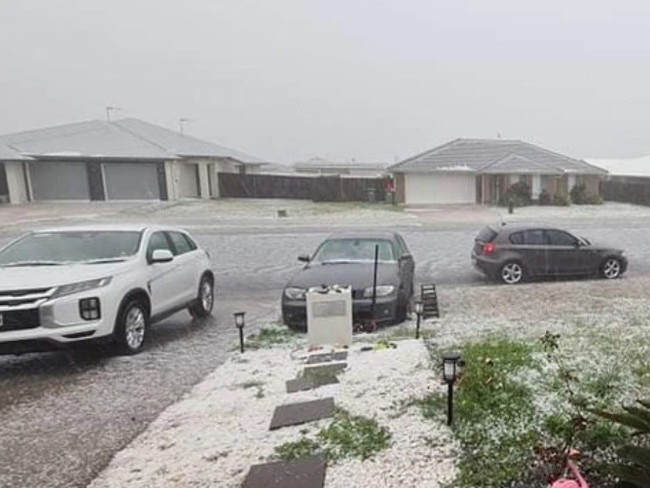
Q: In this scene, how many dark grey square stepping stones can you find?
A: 5